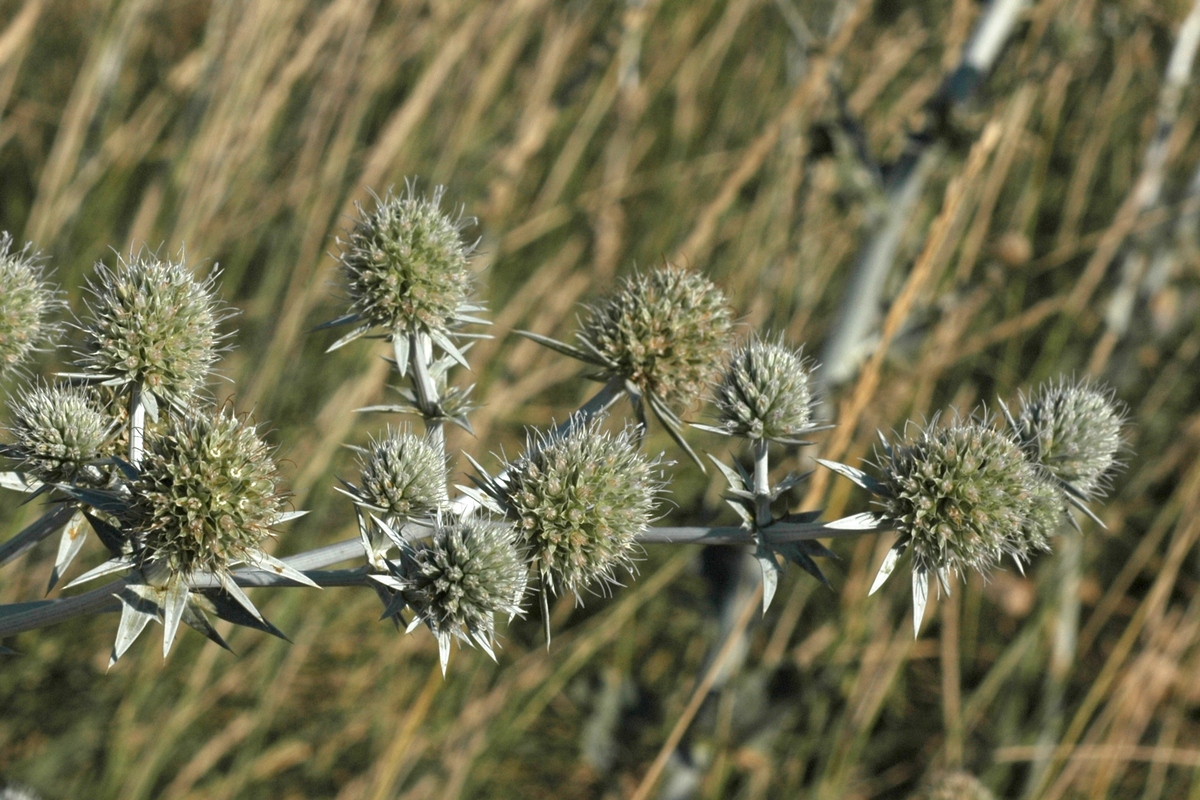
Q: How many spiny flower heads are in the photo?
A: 12